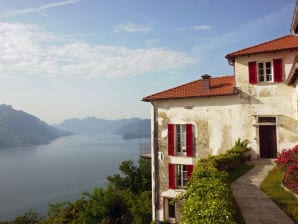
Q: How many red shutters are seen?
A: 6